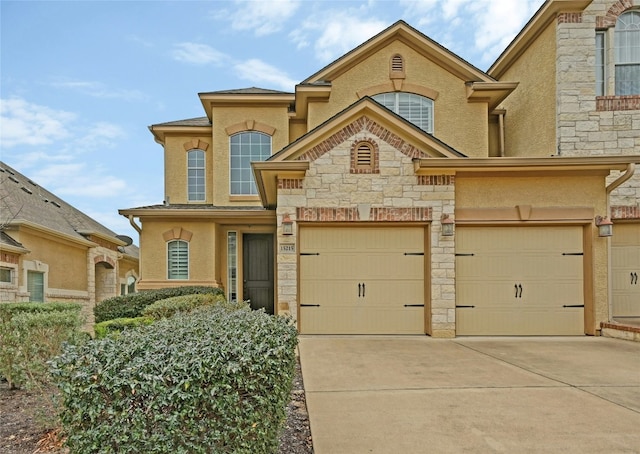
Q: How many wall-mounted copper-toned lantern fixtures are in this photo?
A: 3